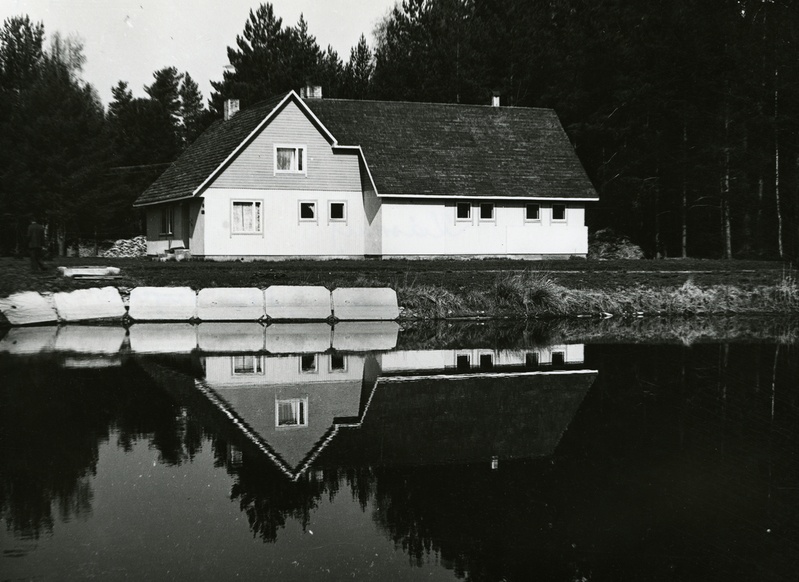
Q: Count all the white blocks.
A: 6